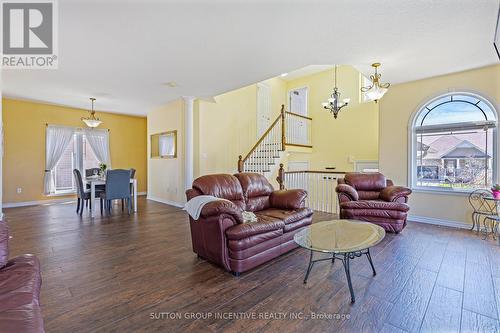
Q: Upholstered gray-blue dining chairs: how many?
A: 4